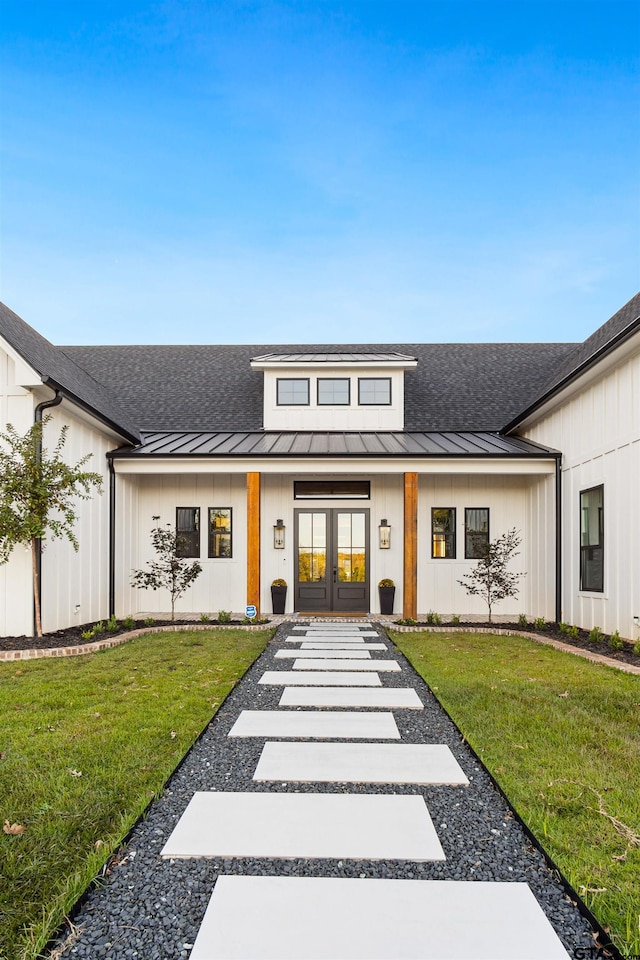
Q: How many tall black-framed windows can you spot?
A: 5